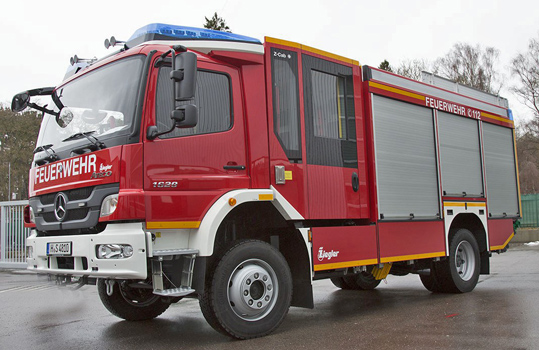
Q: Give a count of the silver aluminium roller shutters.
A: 3